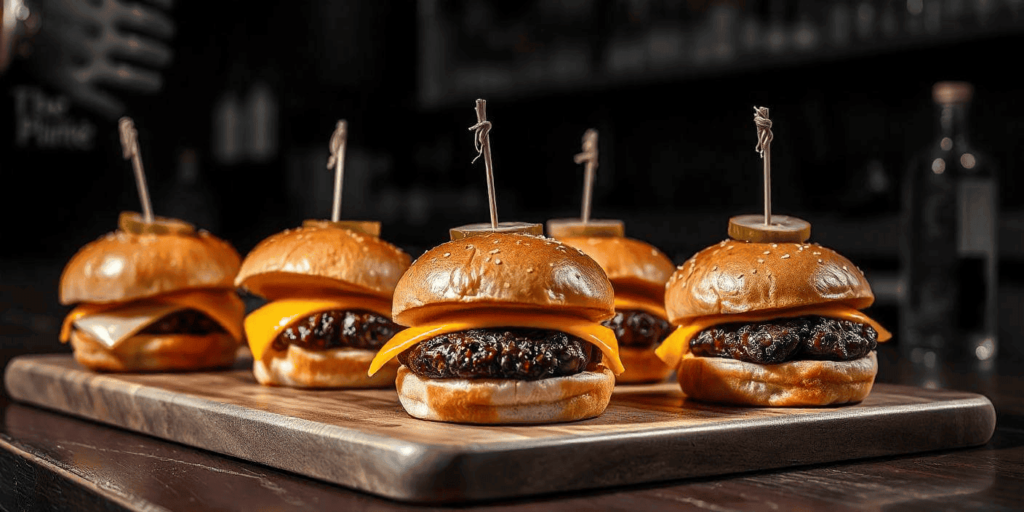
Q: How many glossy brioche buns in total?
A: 5